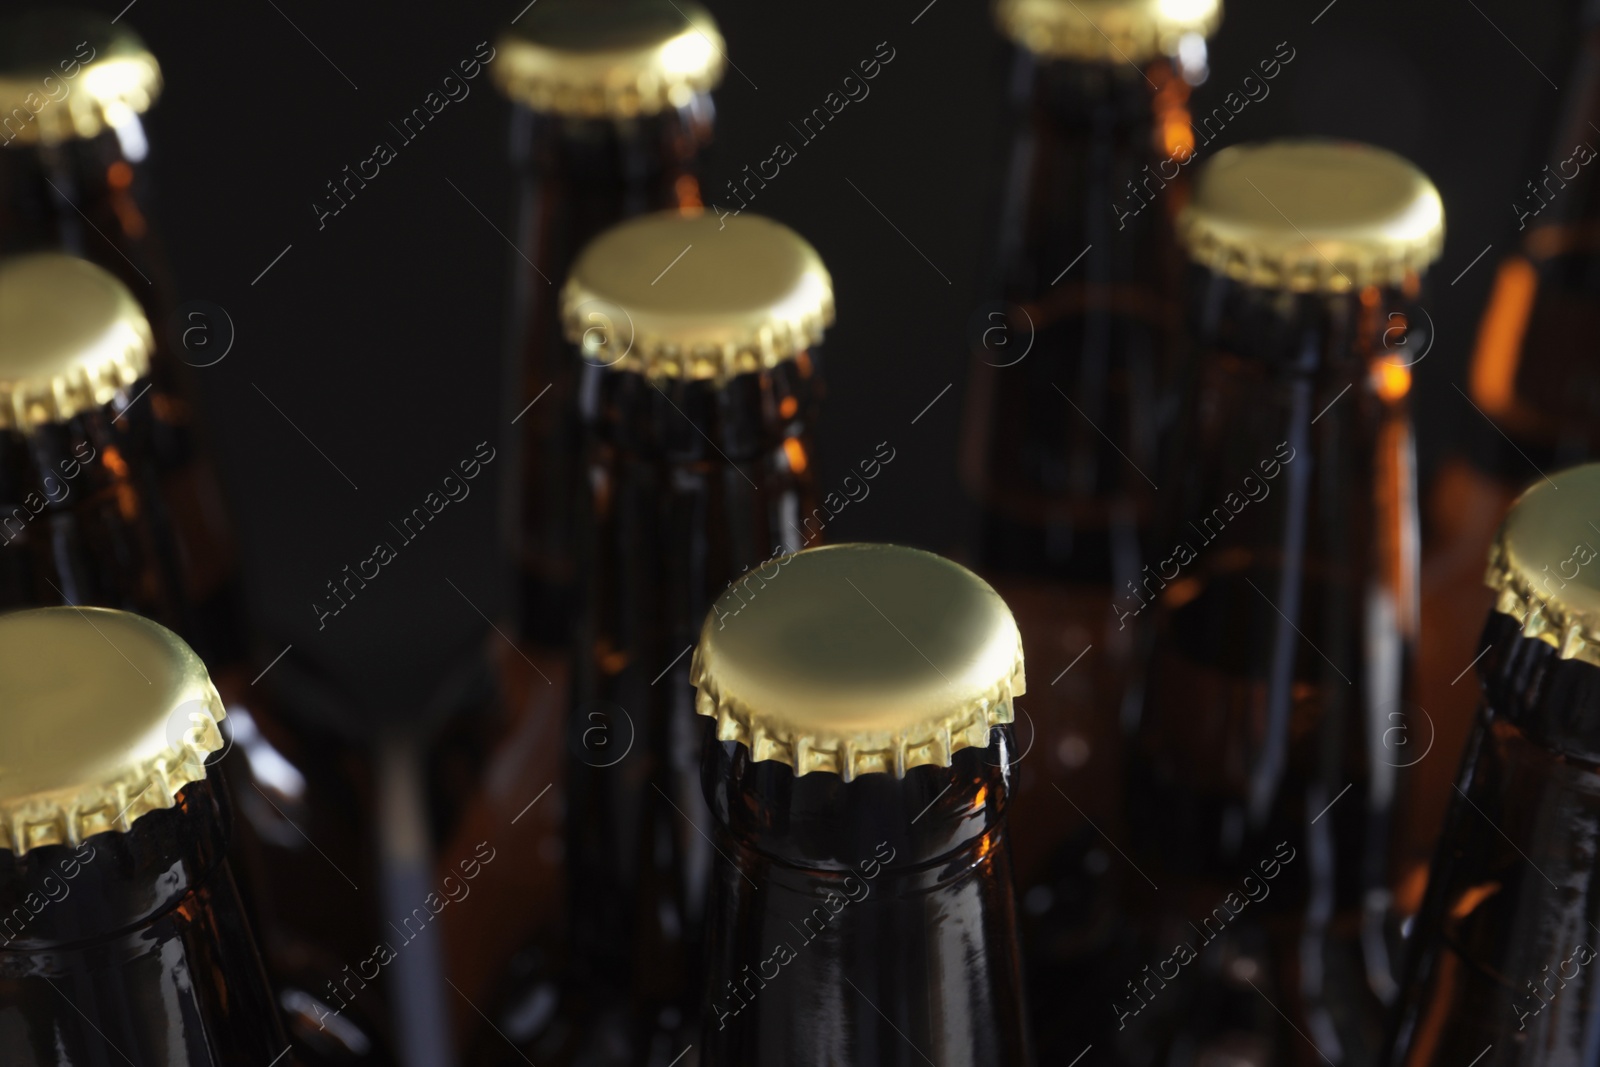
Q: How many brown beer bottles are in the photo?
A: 10